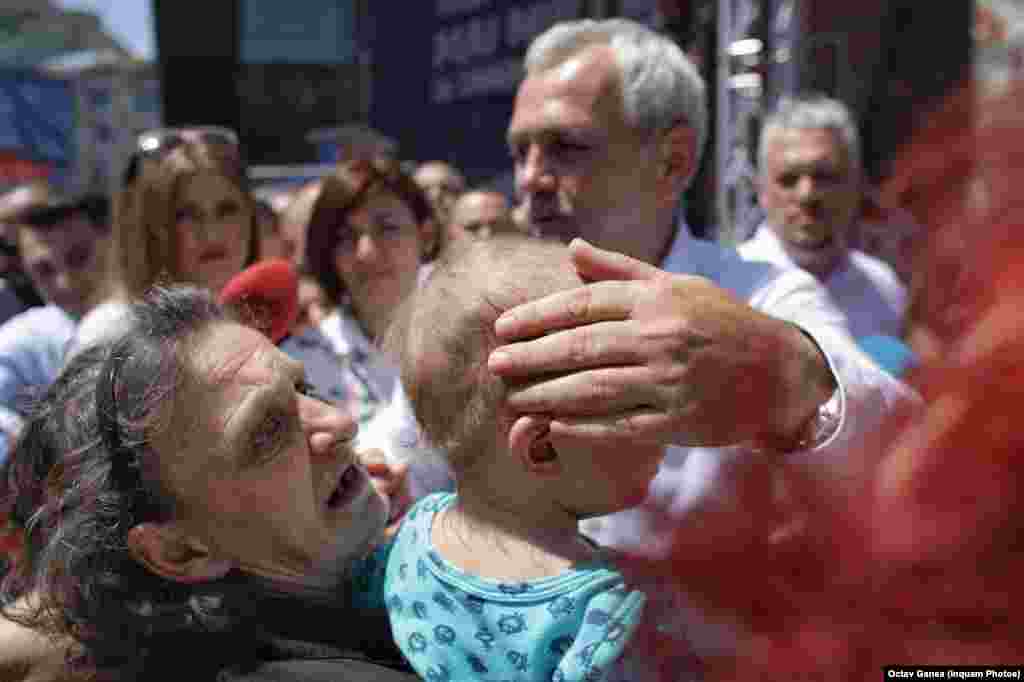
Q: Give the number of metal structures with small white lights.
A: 1